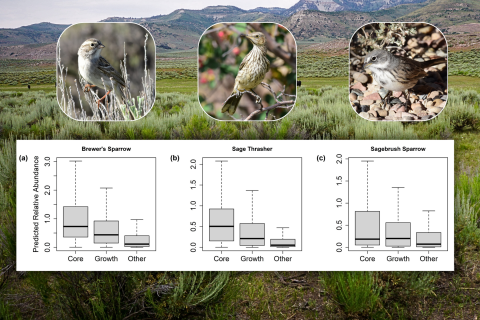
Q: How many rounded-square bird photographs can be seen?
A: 3